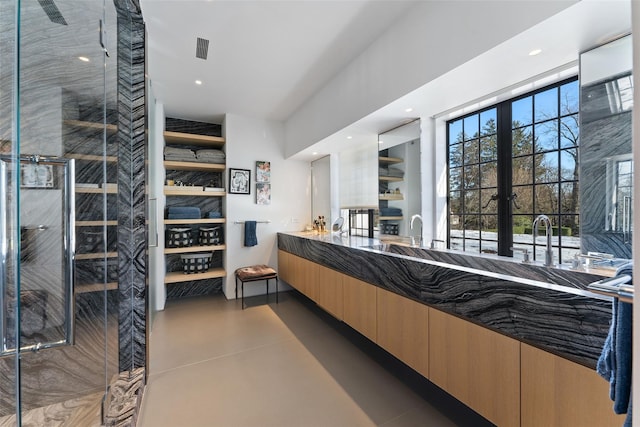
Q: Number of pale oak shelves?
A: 6